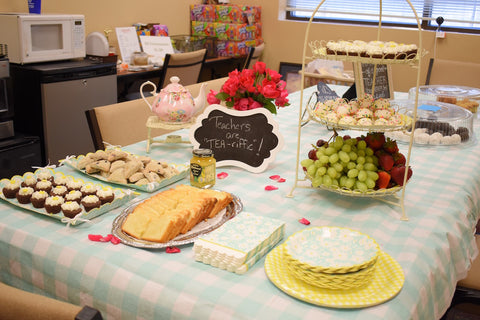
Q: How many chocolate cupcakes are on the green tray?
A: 15